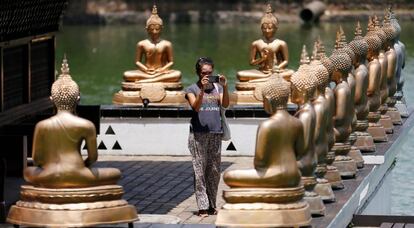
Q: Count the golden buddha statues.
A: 14